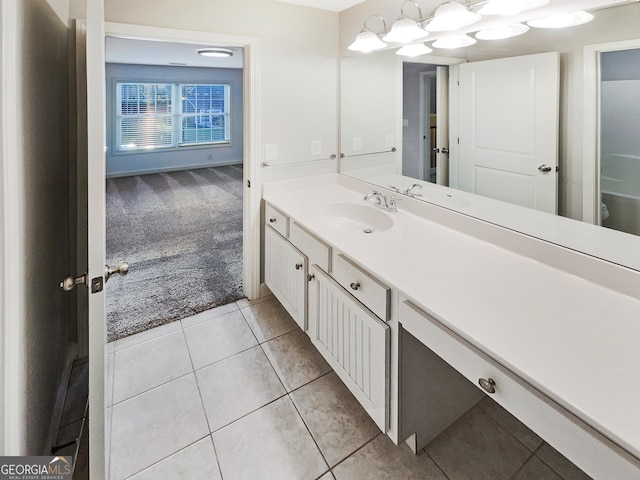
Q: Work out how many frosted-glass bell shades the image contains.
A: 4